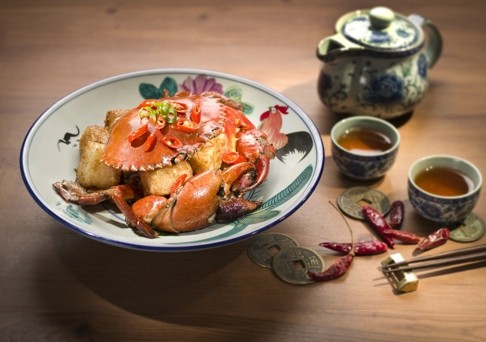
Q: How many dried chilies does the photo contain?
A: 6